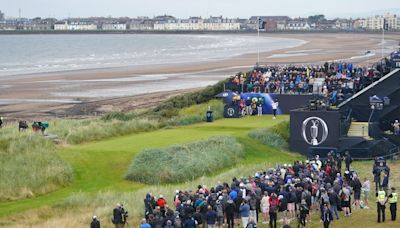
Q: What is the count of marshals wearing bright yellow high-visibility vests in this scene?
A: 2